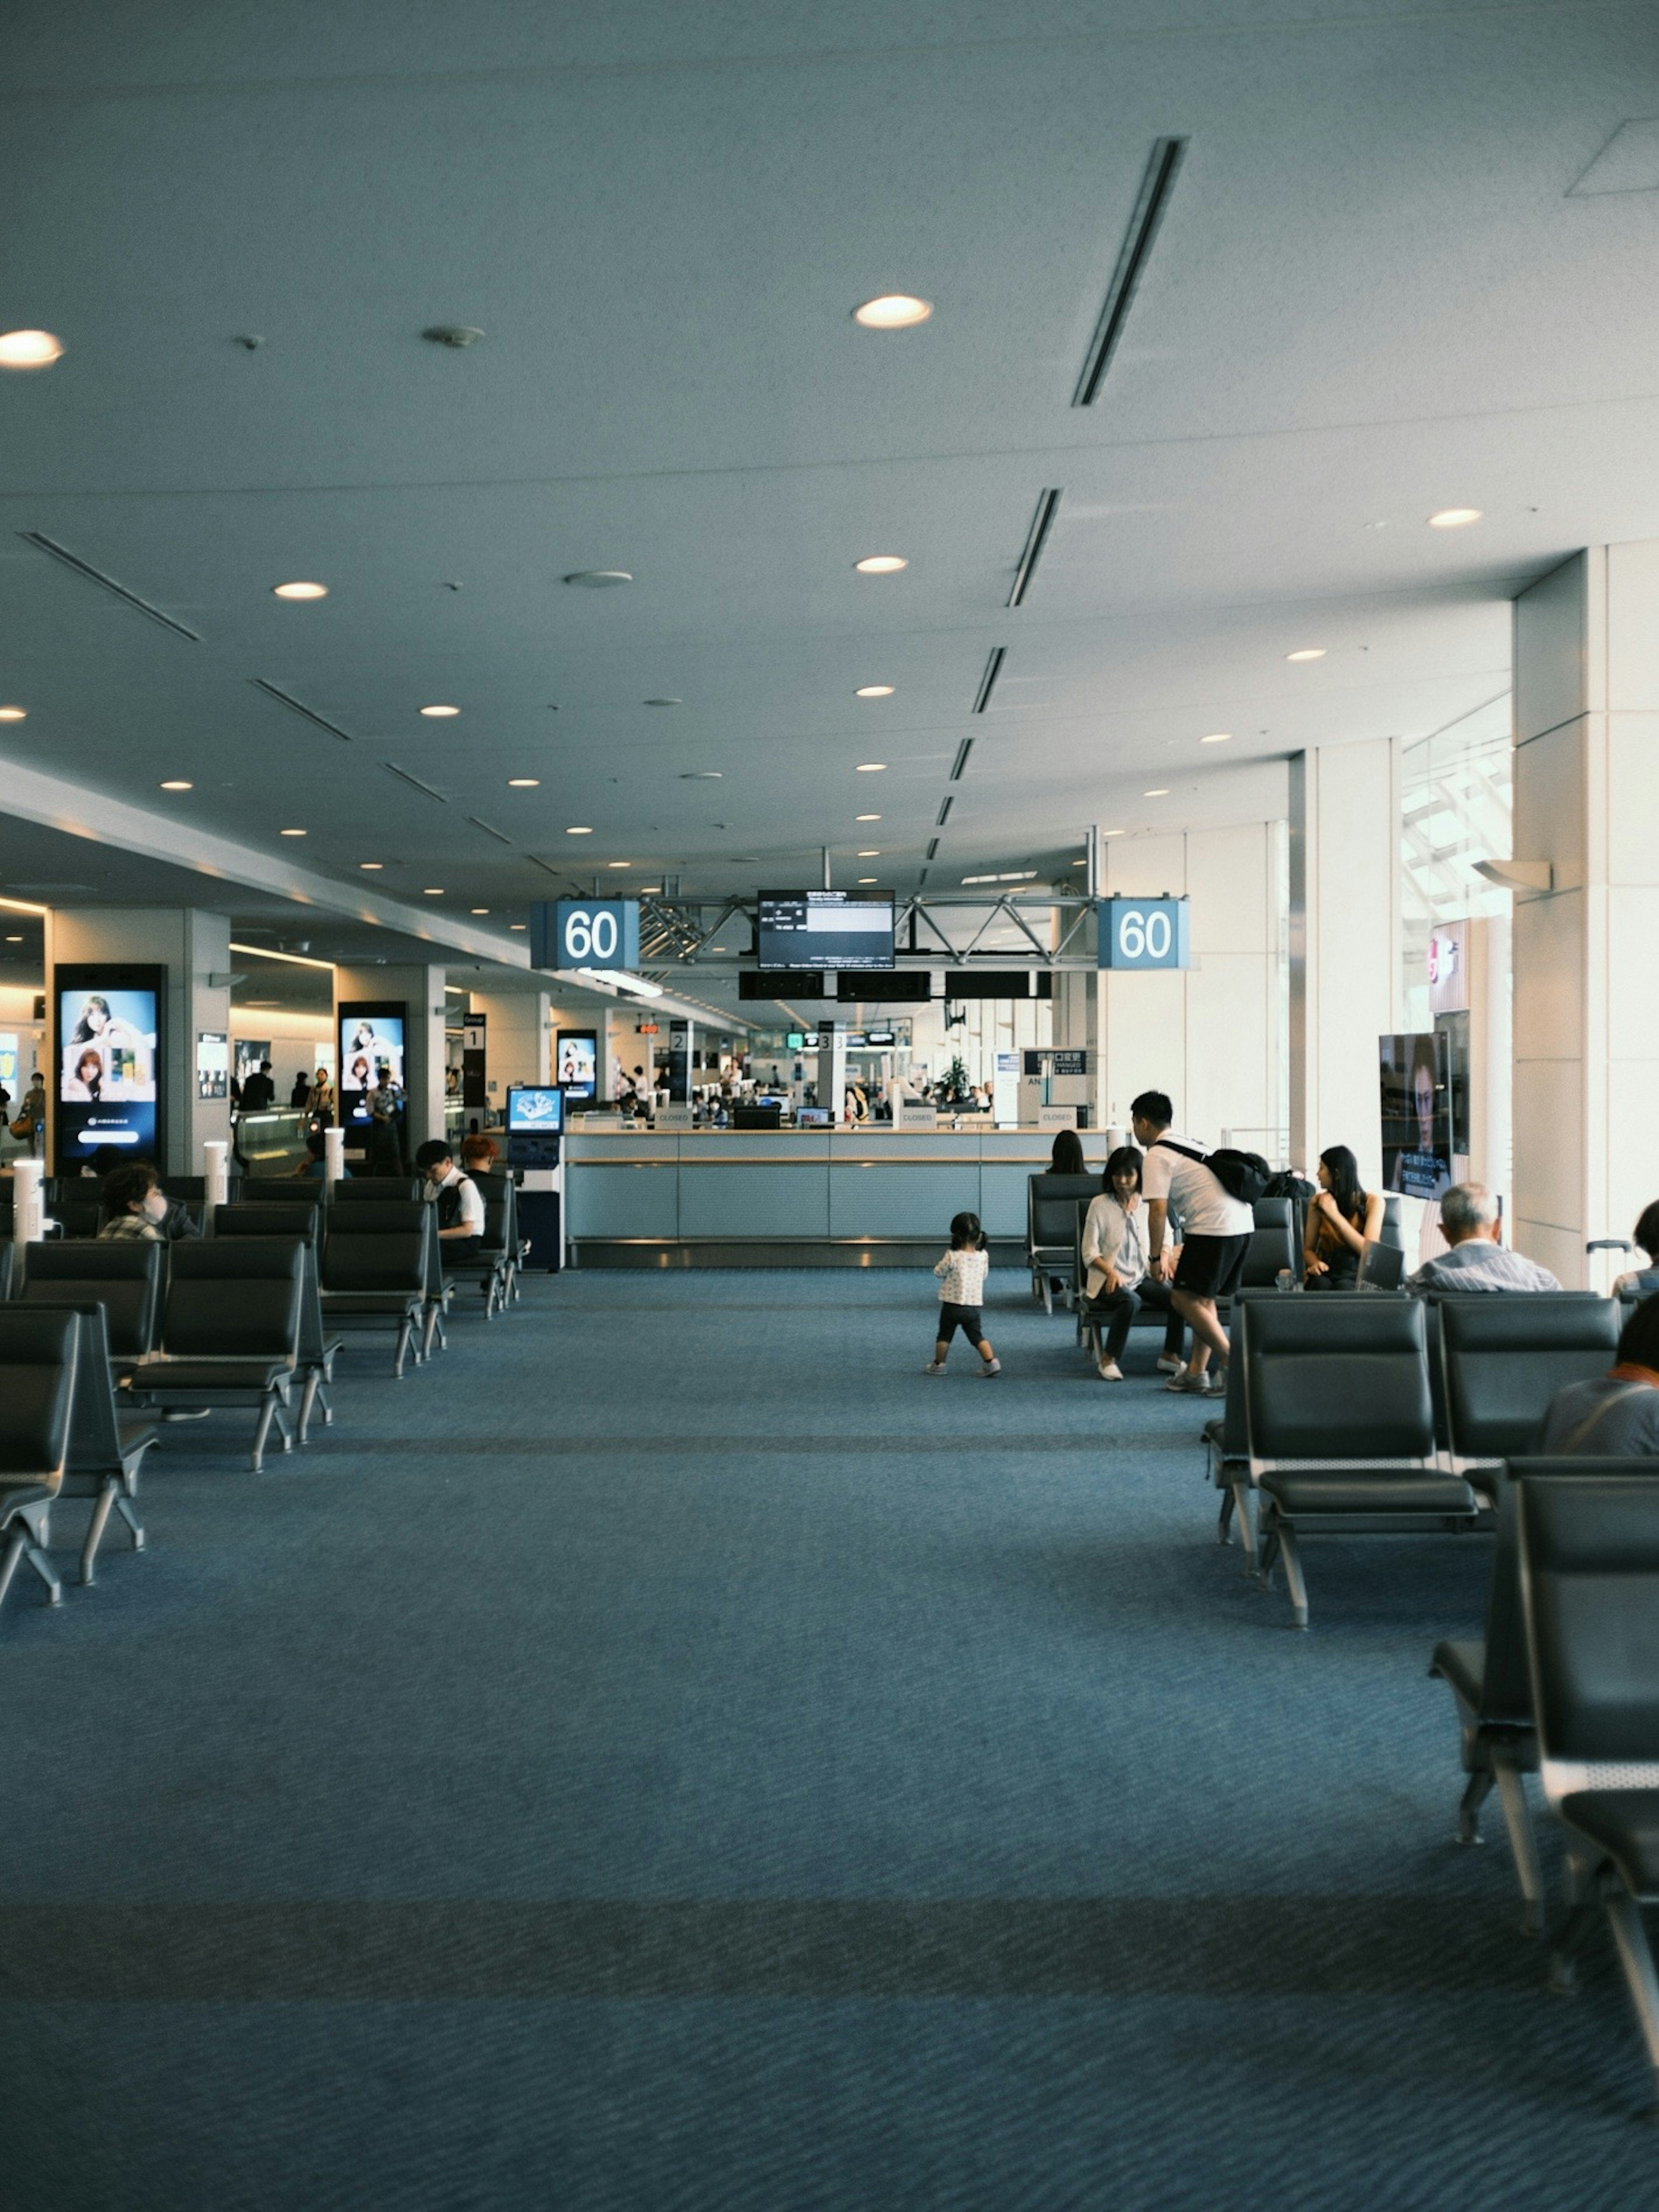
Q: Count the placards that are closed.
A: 3